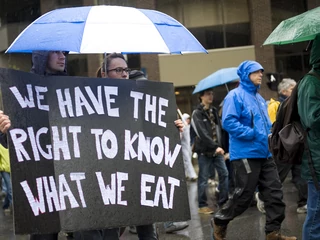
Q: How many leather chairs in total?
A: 0